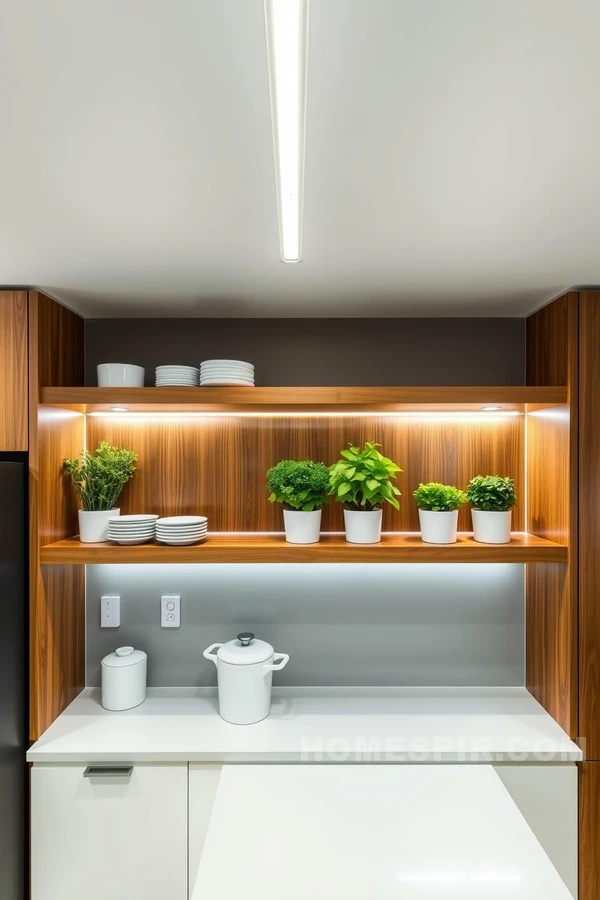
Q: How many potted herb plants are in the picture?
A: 5